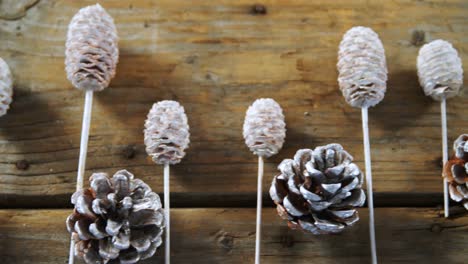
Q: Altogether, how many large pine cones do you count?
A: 3